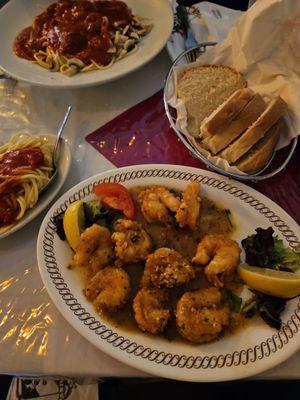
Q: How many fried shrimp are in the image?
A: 9